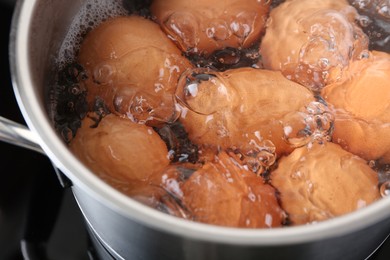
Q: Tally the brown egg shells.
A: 8